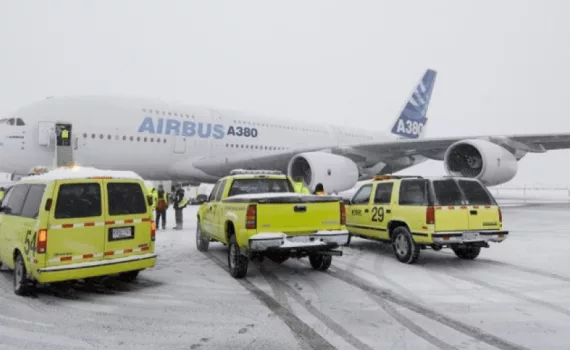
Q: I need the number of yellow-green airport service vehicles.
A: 3